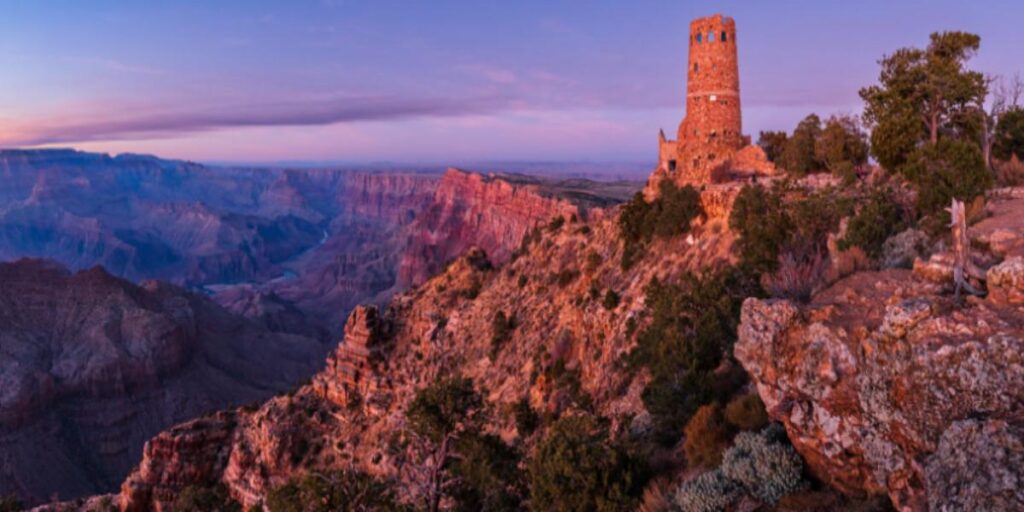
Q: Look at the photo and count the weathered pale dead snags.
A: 1